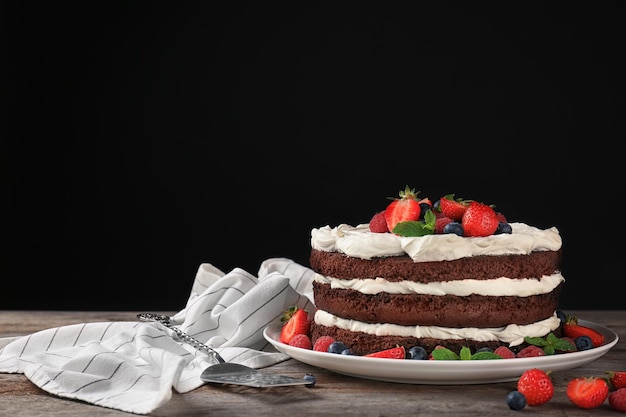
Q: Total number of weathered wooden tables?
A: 1